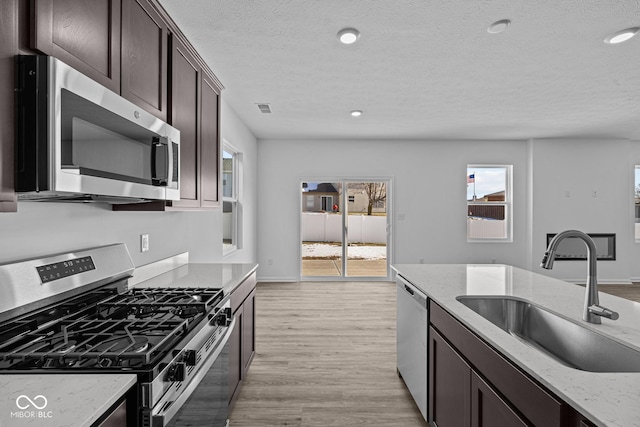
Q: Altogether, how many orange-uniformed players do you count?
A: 0